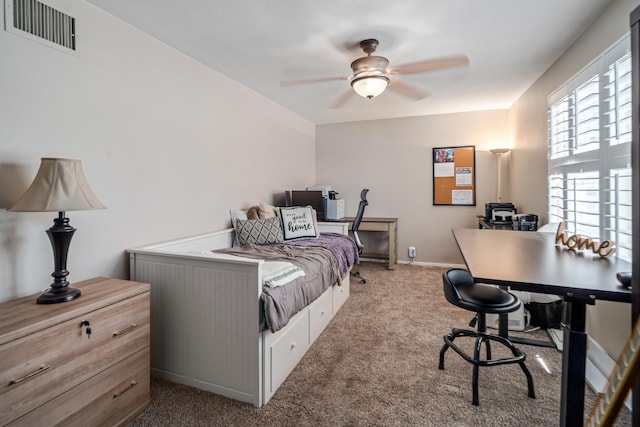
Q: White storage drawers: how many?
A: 3